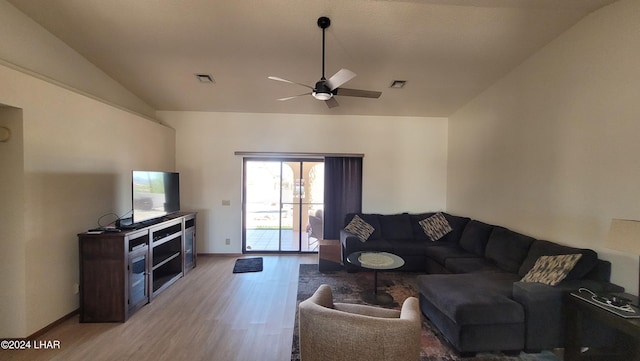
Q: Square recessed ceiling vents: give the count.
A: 2